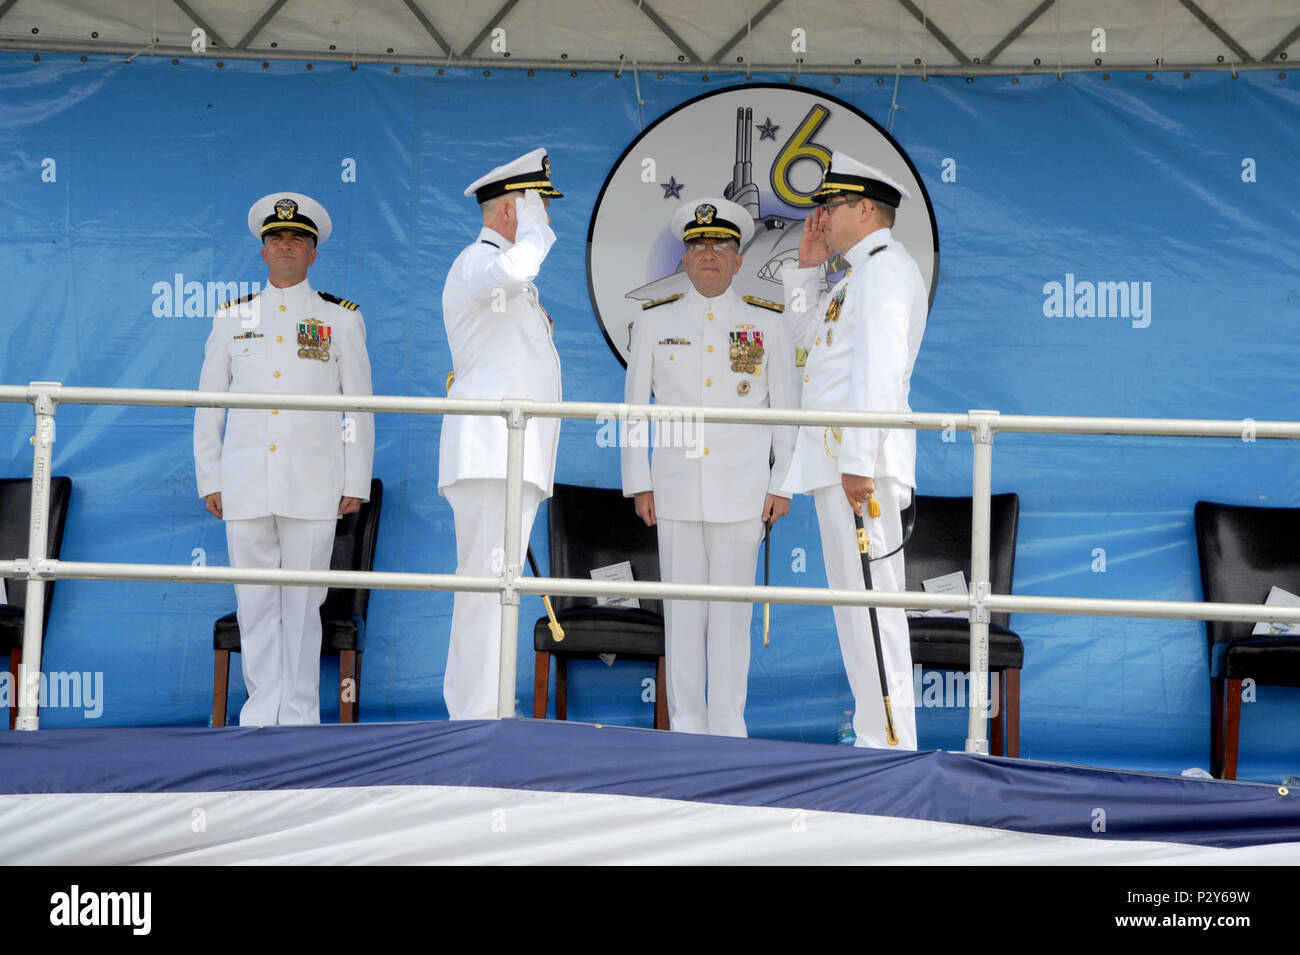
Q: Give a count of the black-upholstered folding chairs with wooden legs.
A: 5